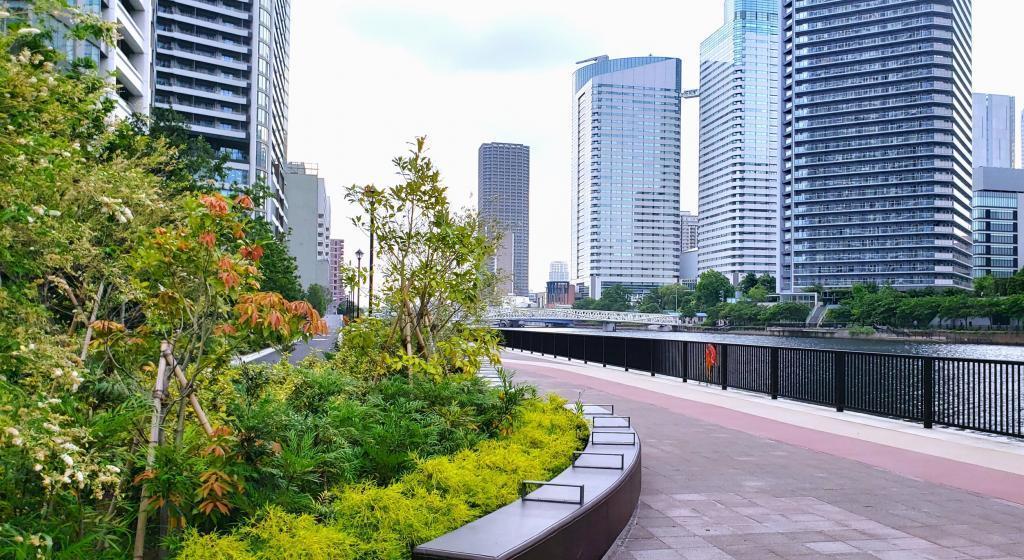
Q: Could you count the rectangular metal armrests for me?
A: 5